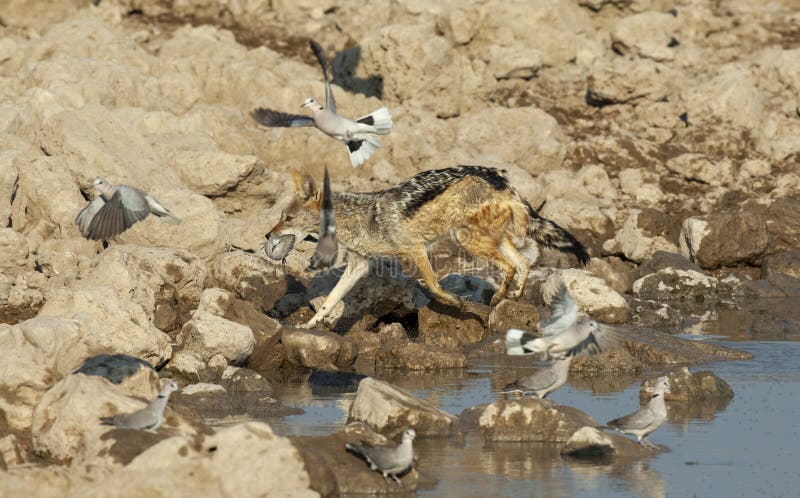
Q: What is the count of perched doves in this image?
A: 4